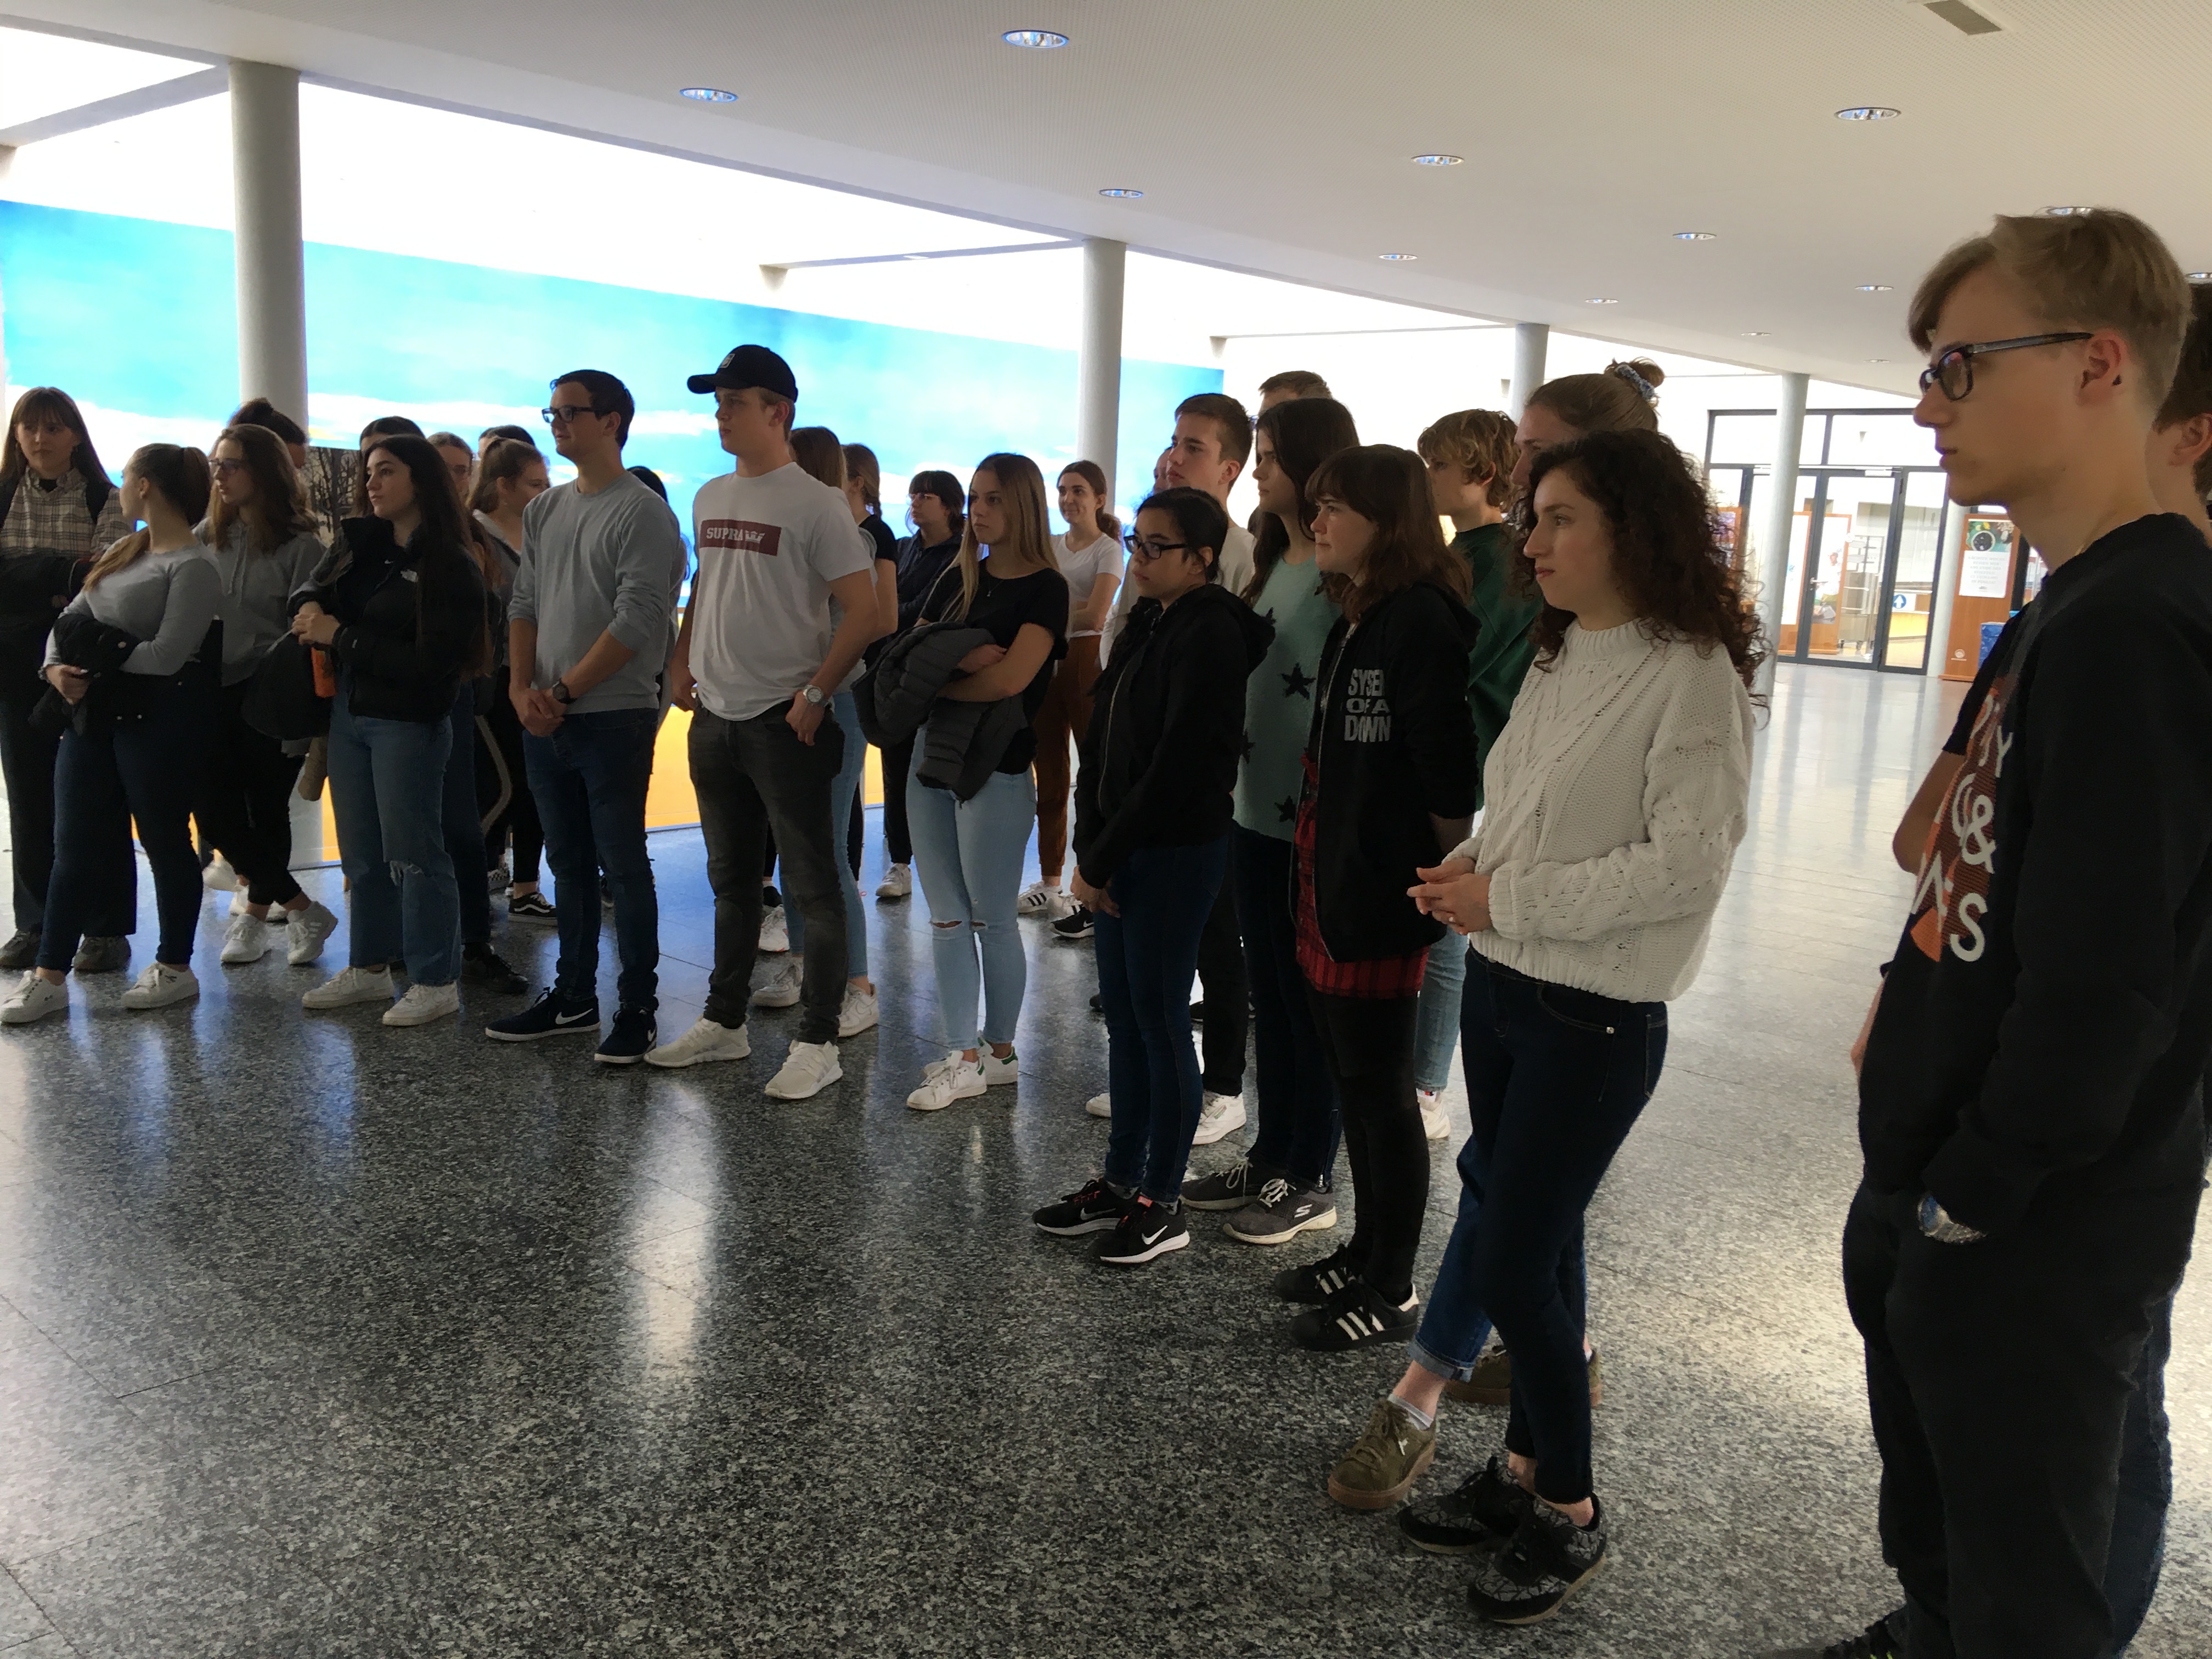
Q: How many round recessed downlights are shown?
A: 13